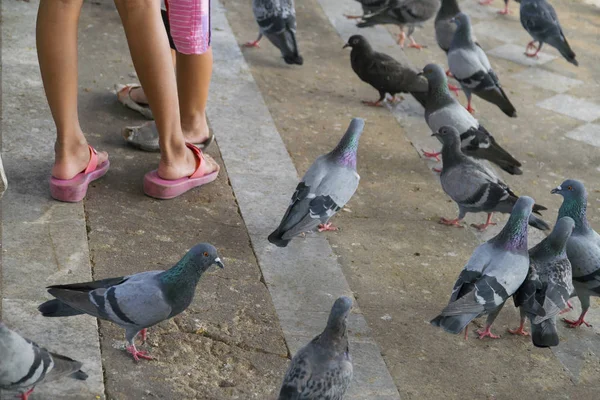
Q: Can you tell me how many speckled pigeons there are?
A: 3